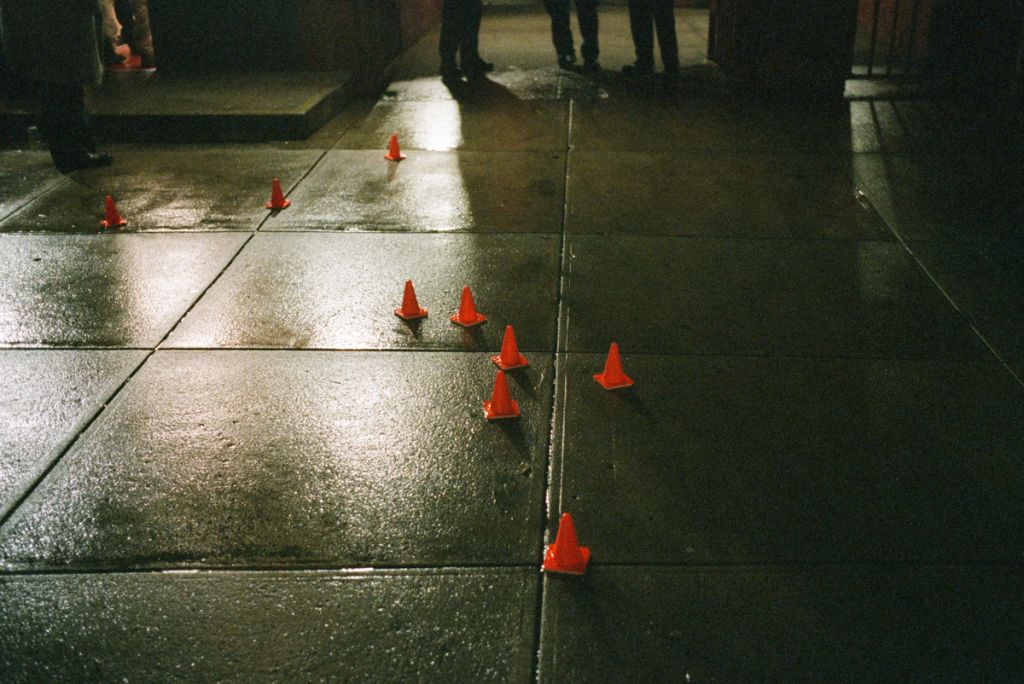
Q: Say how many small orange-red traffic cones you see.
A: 9